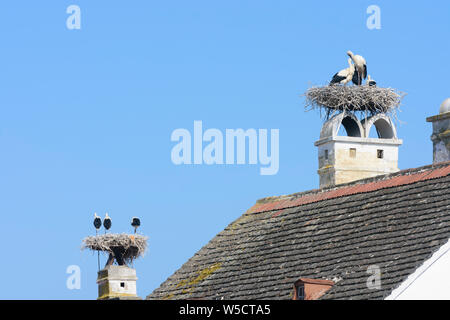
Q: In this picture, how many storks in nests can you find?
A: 6